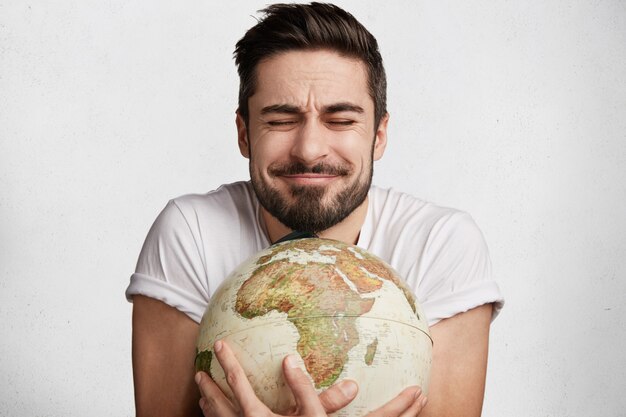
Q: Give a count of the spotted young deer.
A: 0